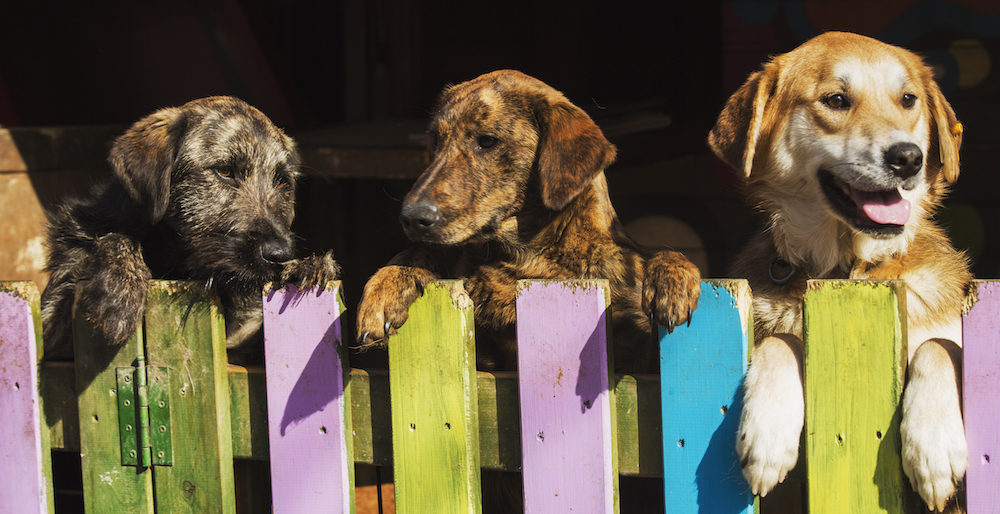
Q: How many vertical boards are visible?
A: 9